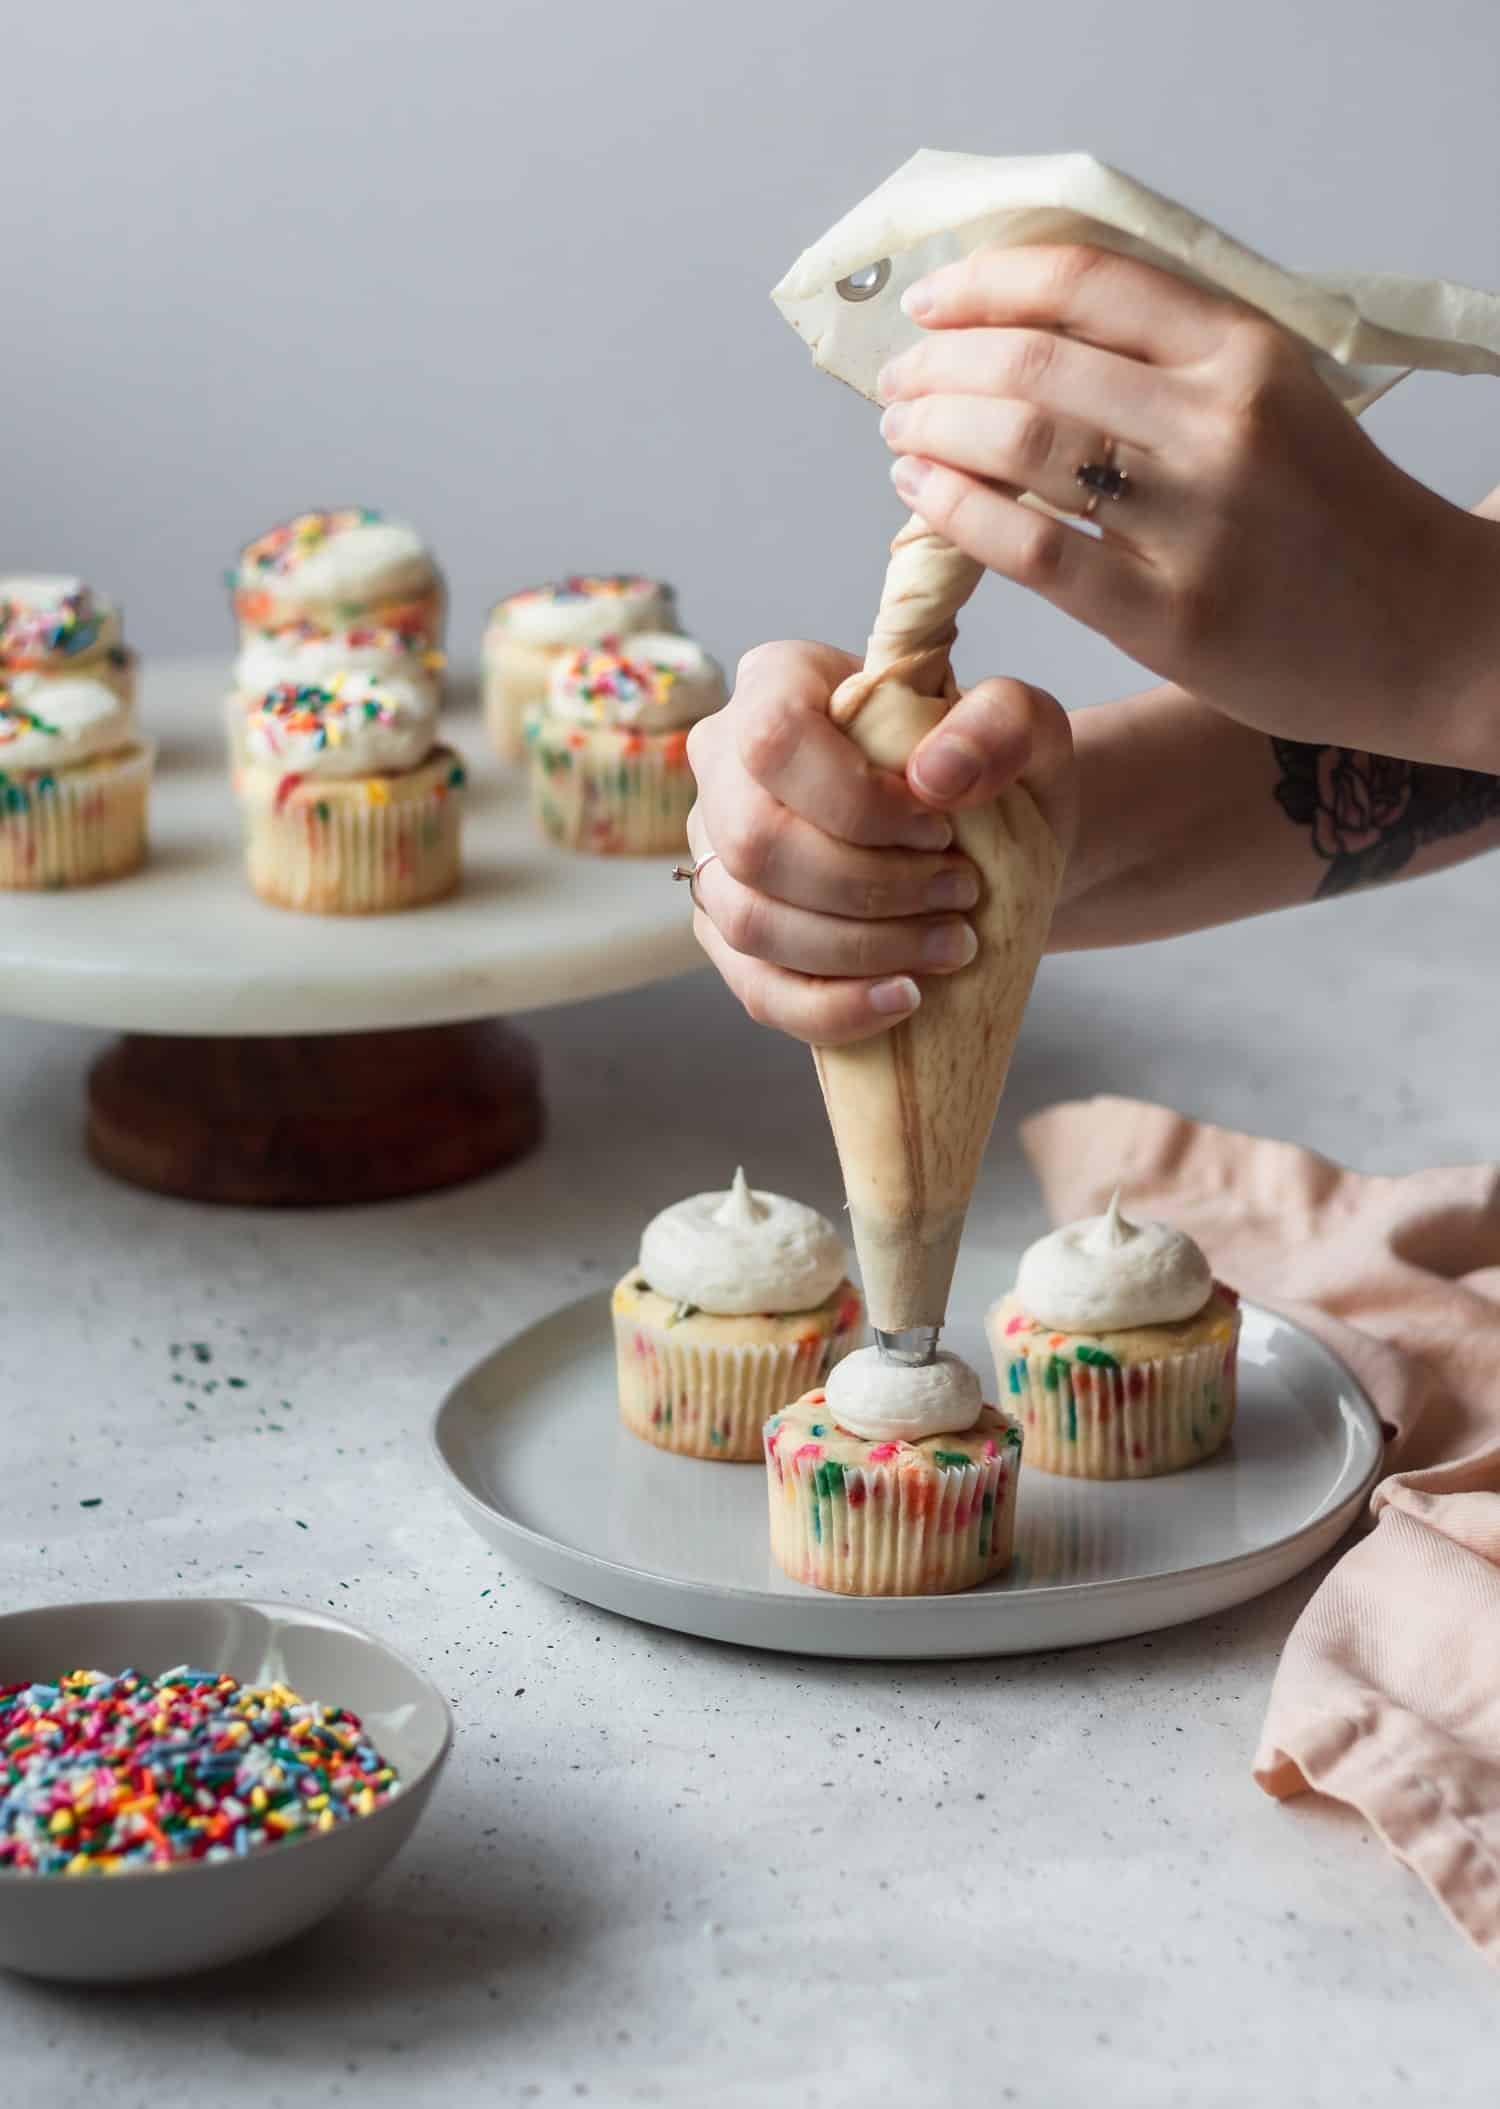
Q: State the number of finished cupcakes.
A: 7